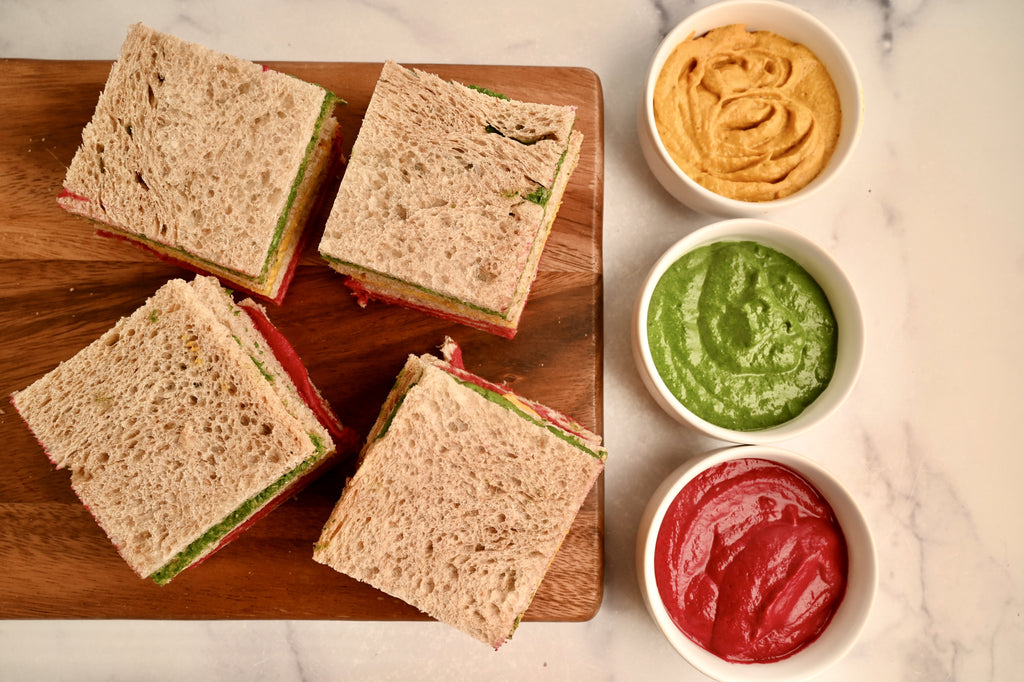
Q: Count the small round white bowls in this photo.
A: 3